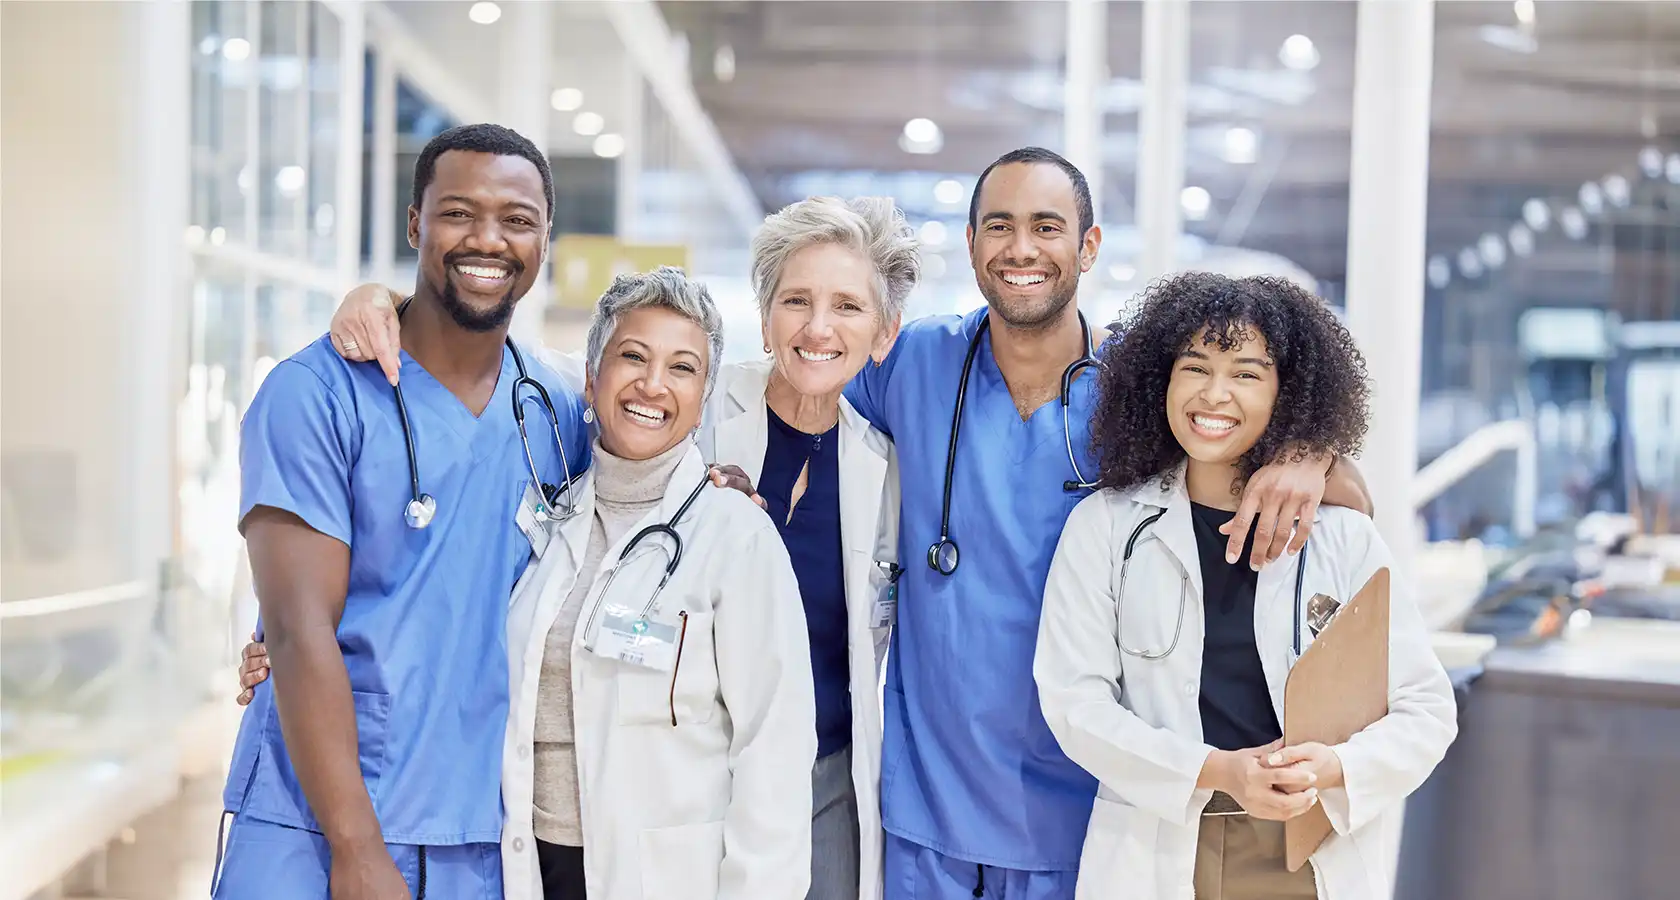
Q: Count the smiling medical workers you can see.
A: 5